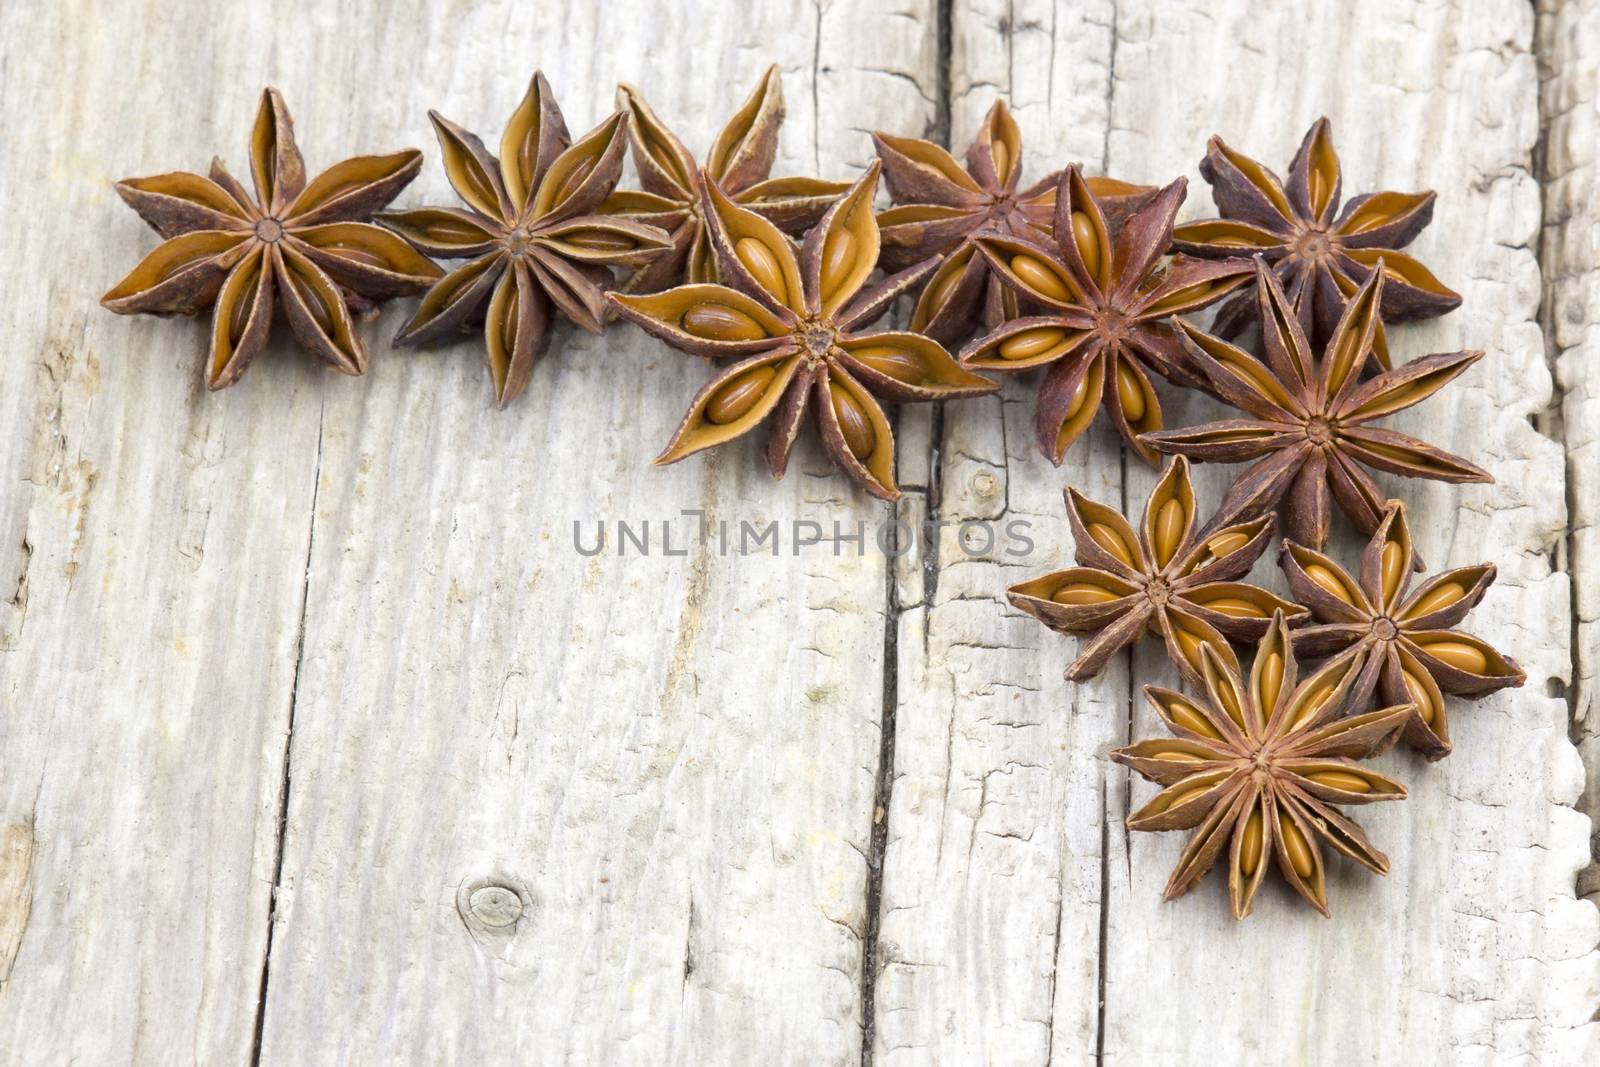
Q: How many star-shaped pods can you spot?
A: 11